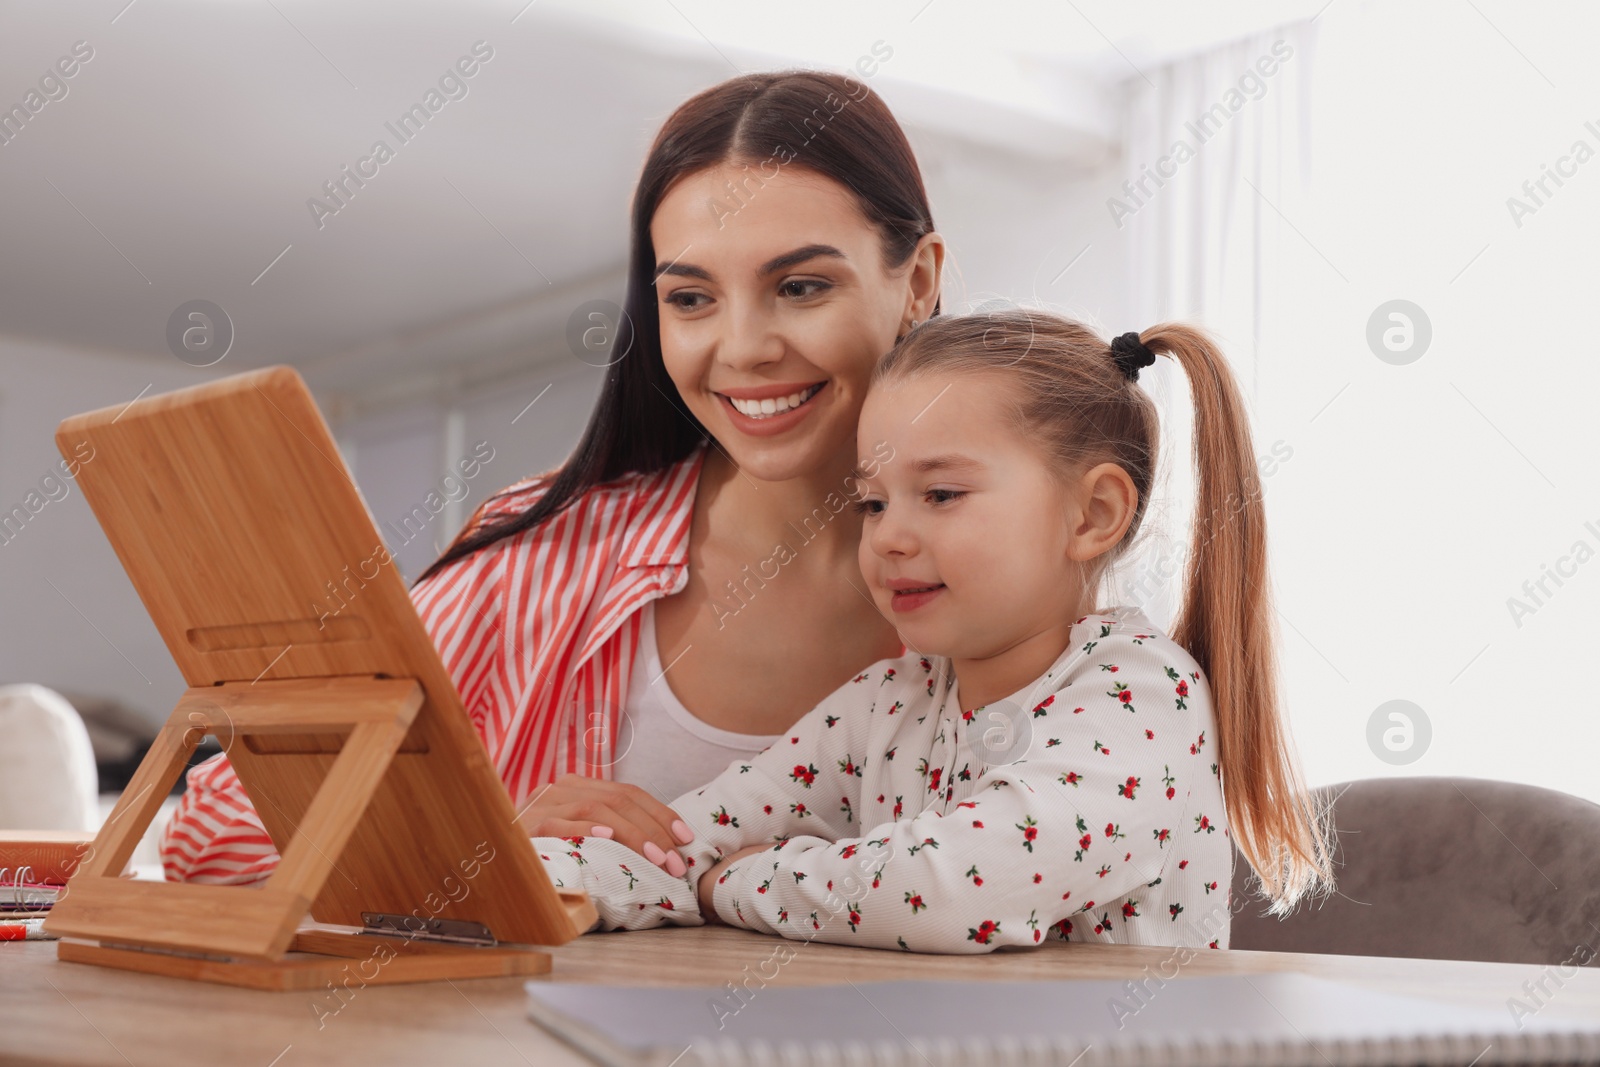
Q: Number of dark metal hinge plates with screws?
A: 1